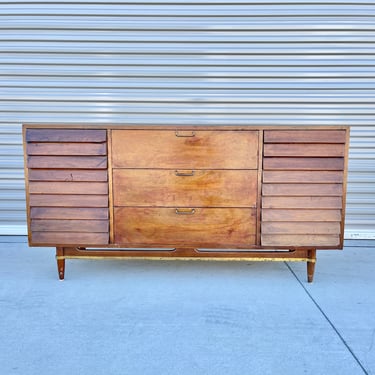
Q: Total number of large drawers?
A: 3